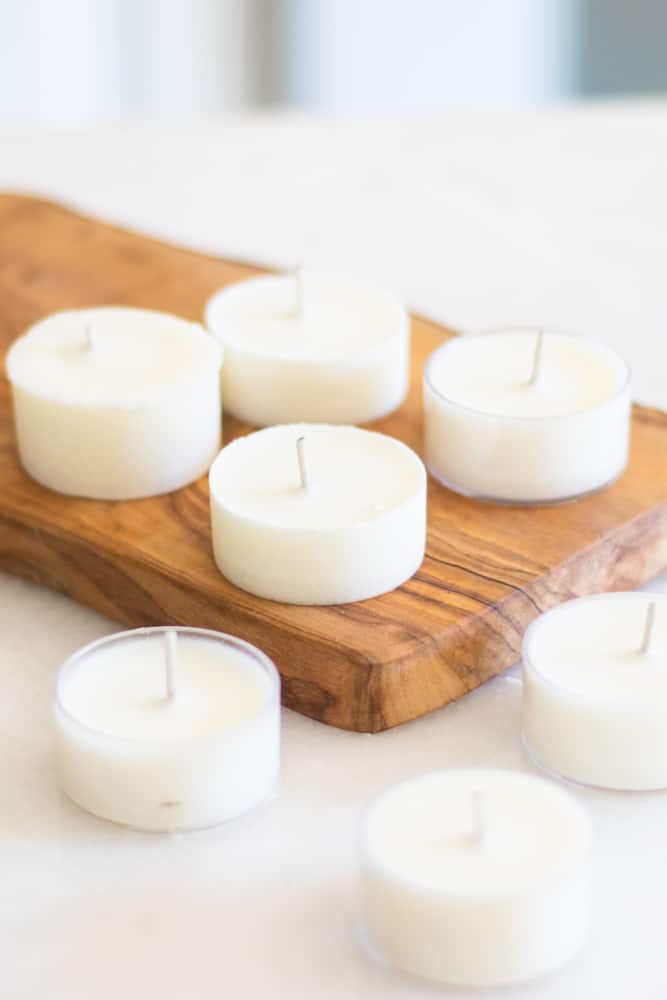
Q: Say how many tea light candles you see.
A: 7